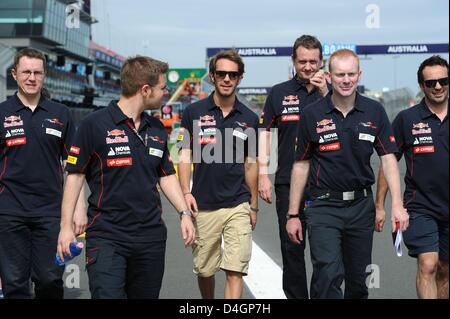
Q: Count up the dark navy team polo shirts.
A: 6